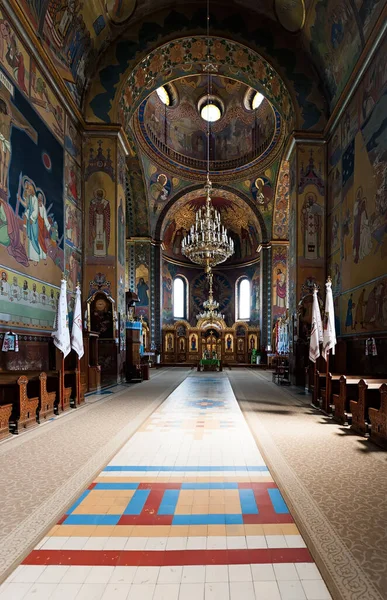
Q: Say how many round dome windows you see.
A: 3